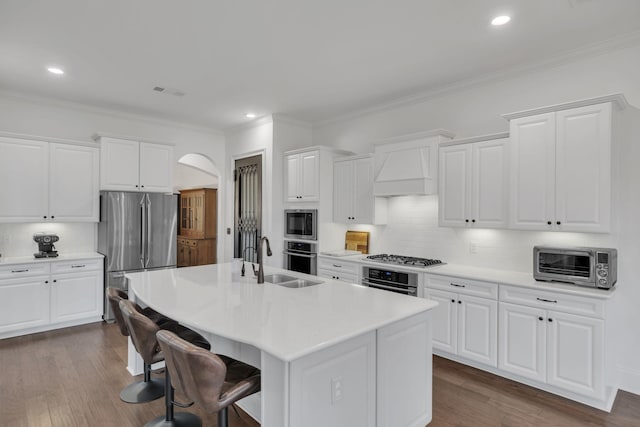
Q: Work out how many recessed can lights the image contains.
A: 3